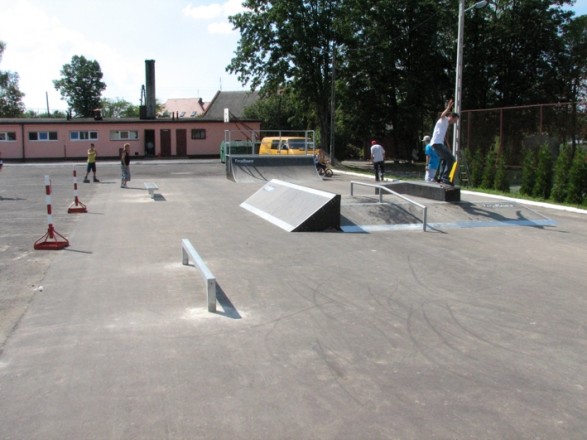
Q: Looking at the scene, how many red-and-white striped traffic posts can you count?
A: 2